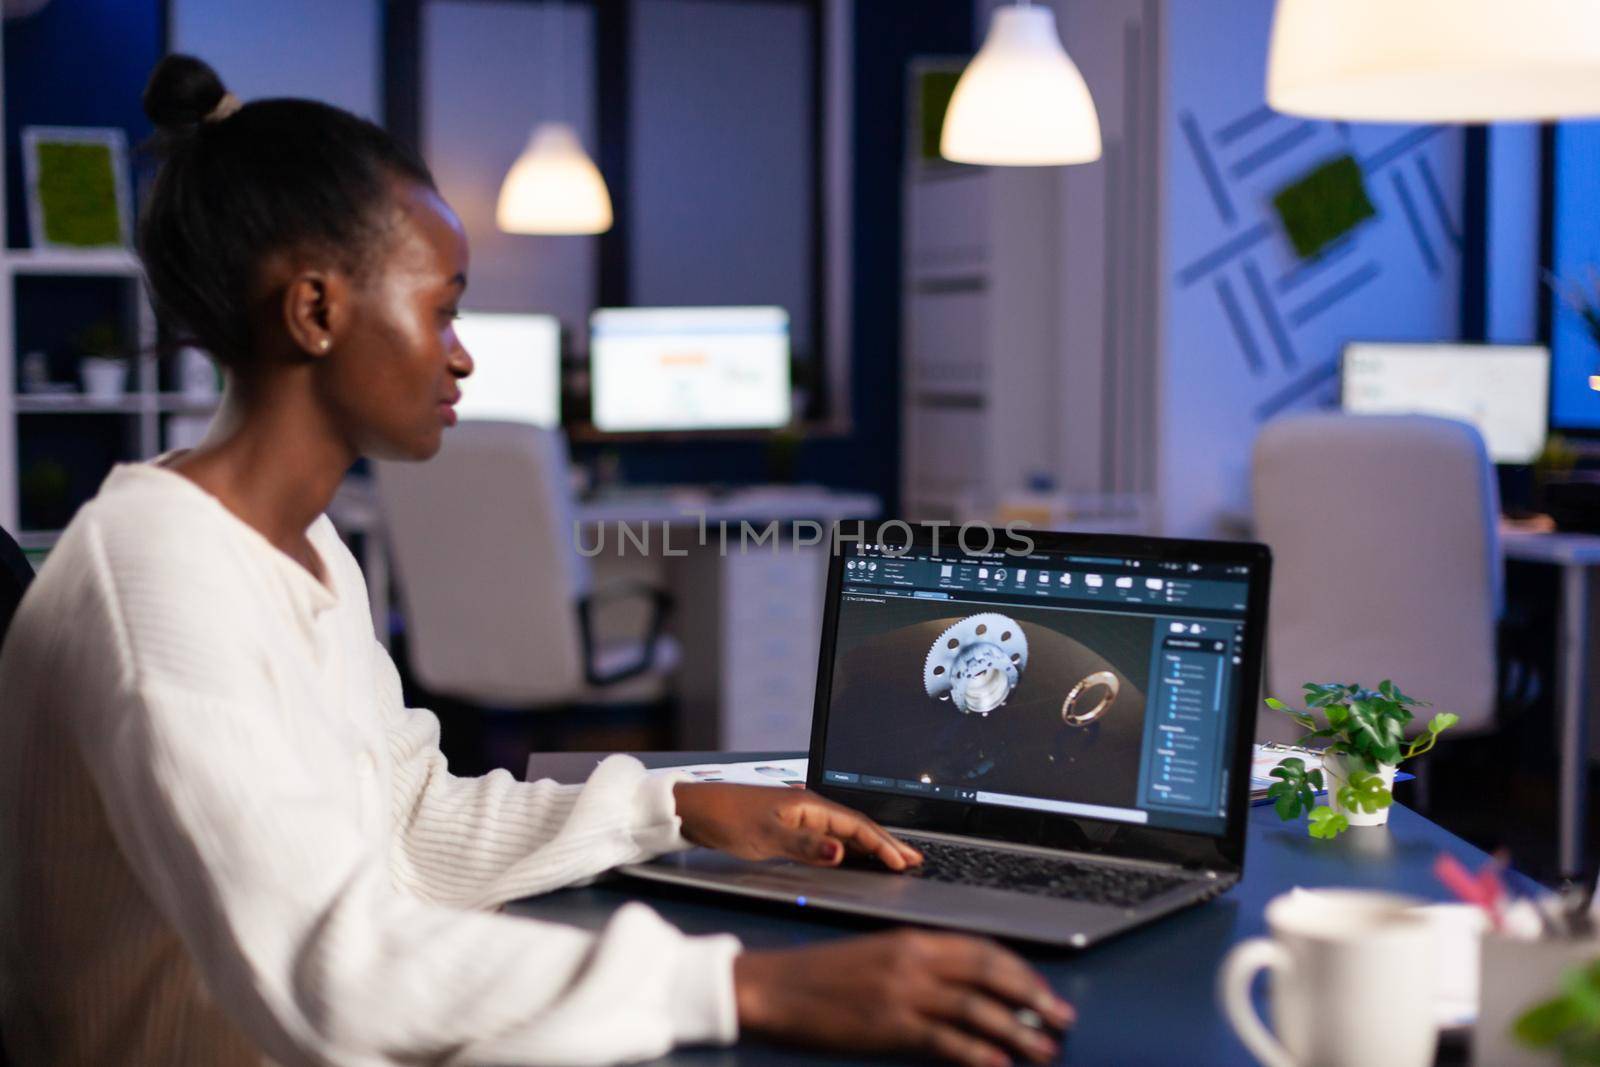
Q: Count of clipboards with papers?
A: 1